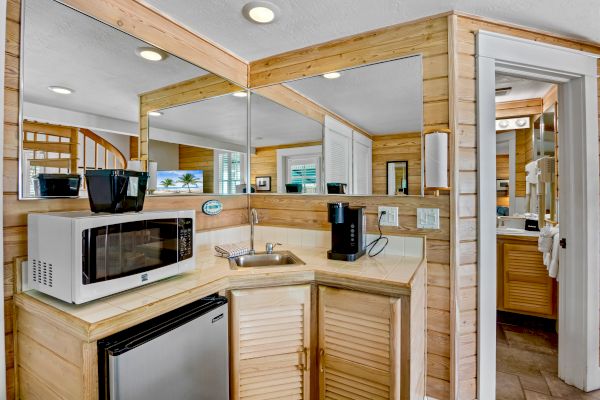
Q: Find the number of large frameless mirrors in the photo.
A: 2